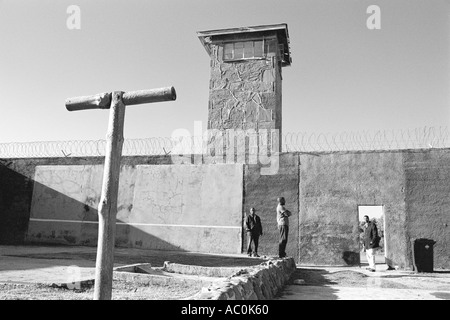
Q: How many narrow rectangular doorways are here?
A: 1